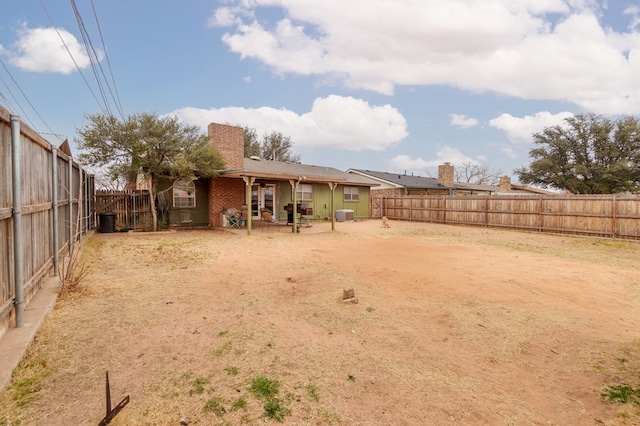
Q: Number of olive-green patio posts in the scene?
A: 3